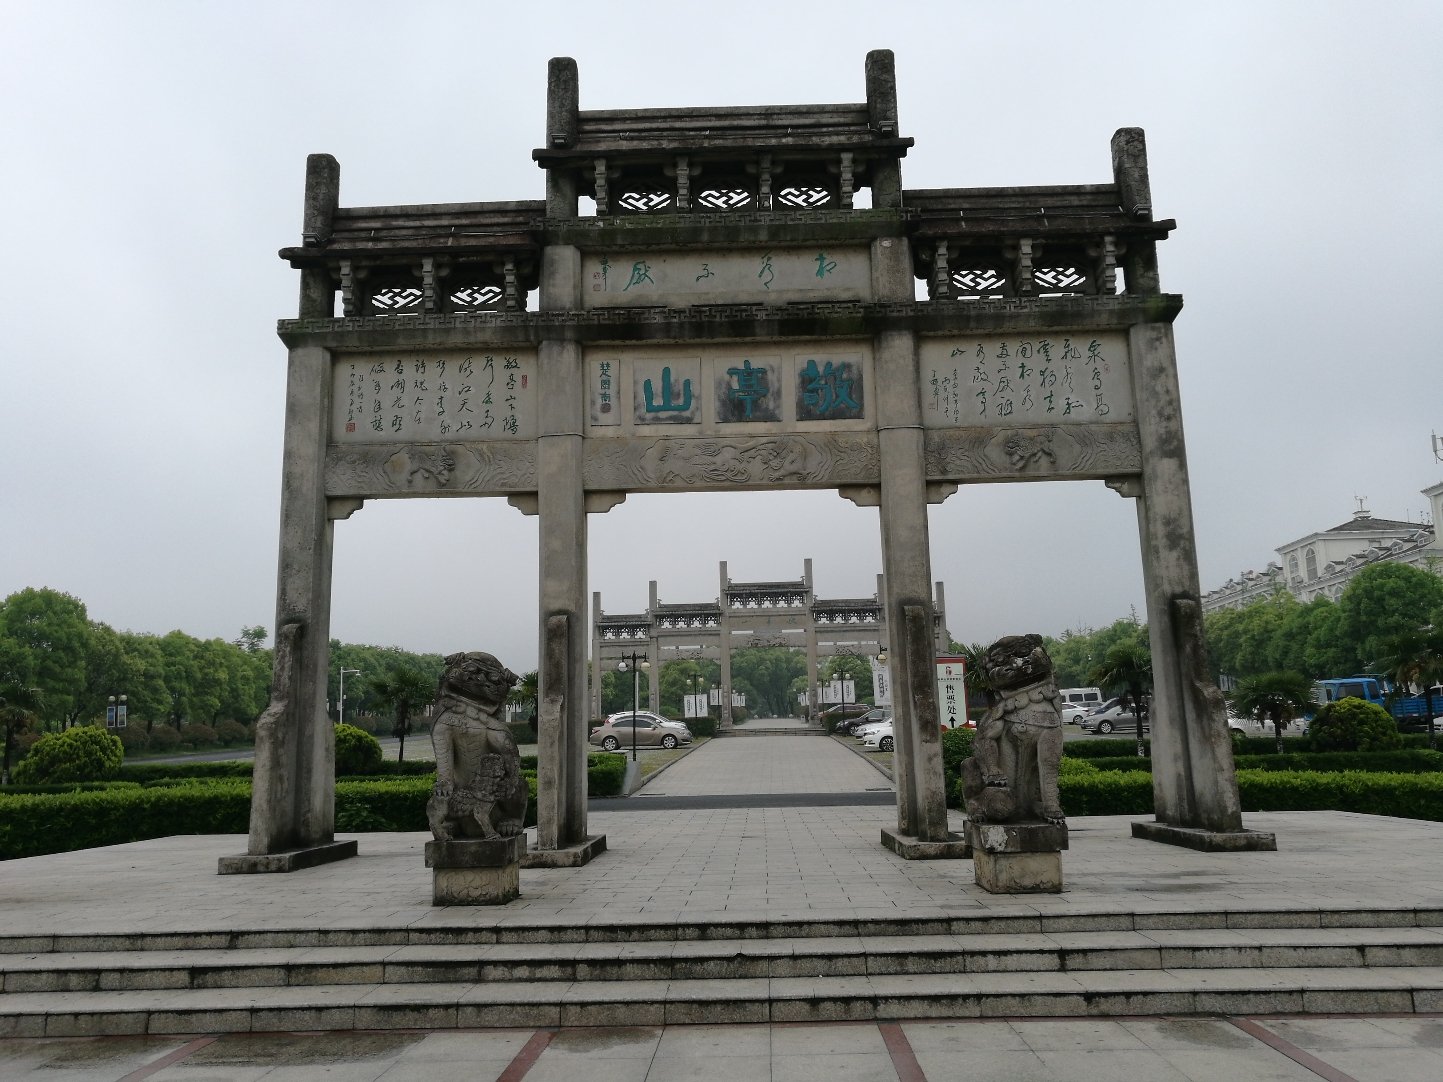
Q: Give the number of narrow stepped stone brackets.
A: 10